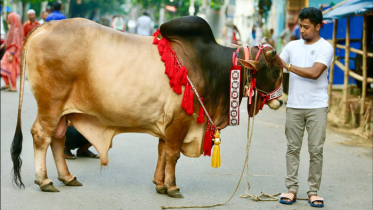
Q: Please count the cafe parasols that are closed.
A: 0